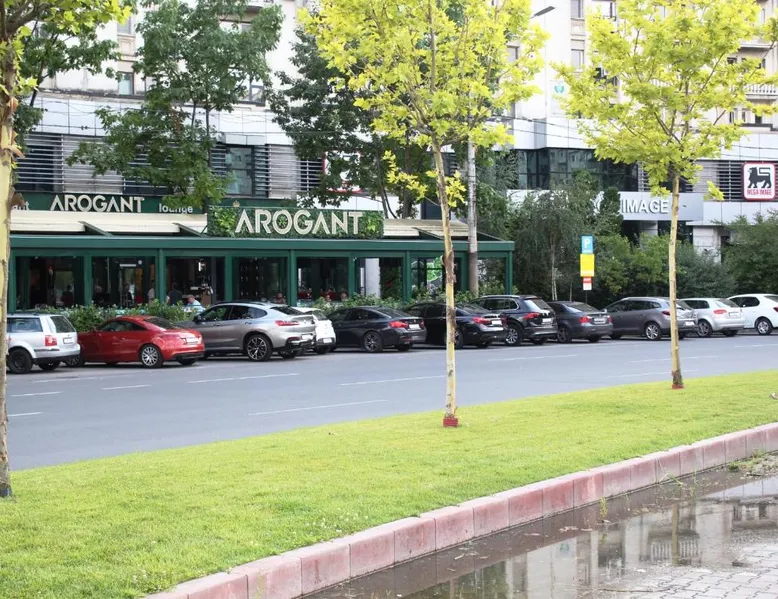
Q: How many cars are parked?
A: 11